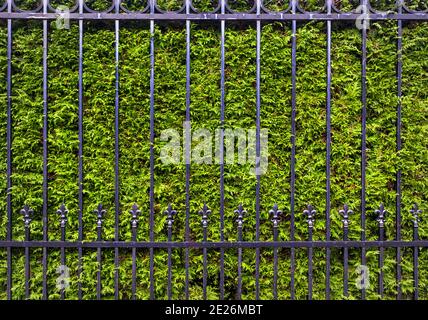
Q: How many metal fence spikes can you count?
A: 12